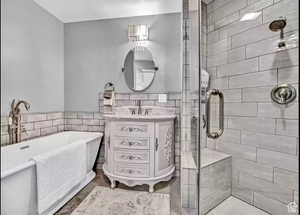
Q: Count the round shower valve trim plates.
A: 1